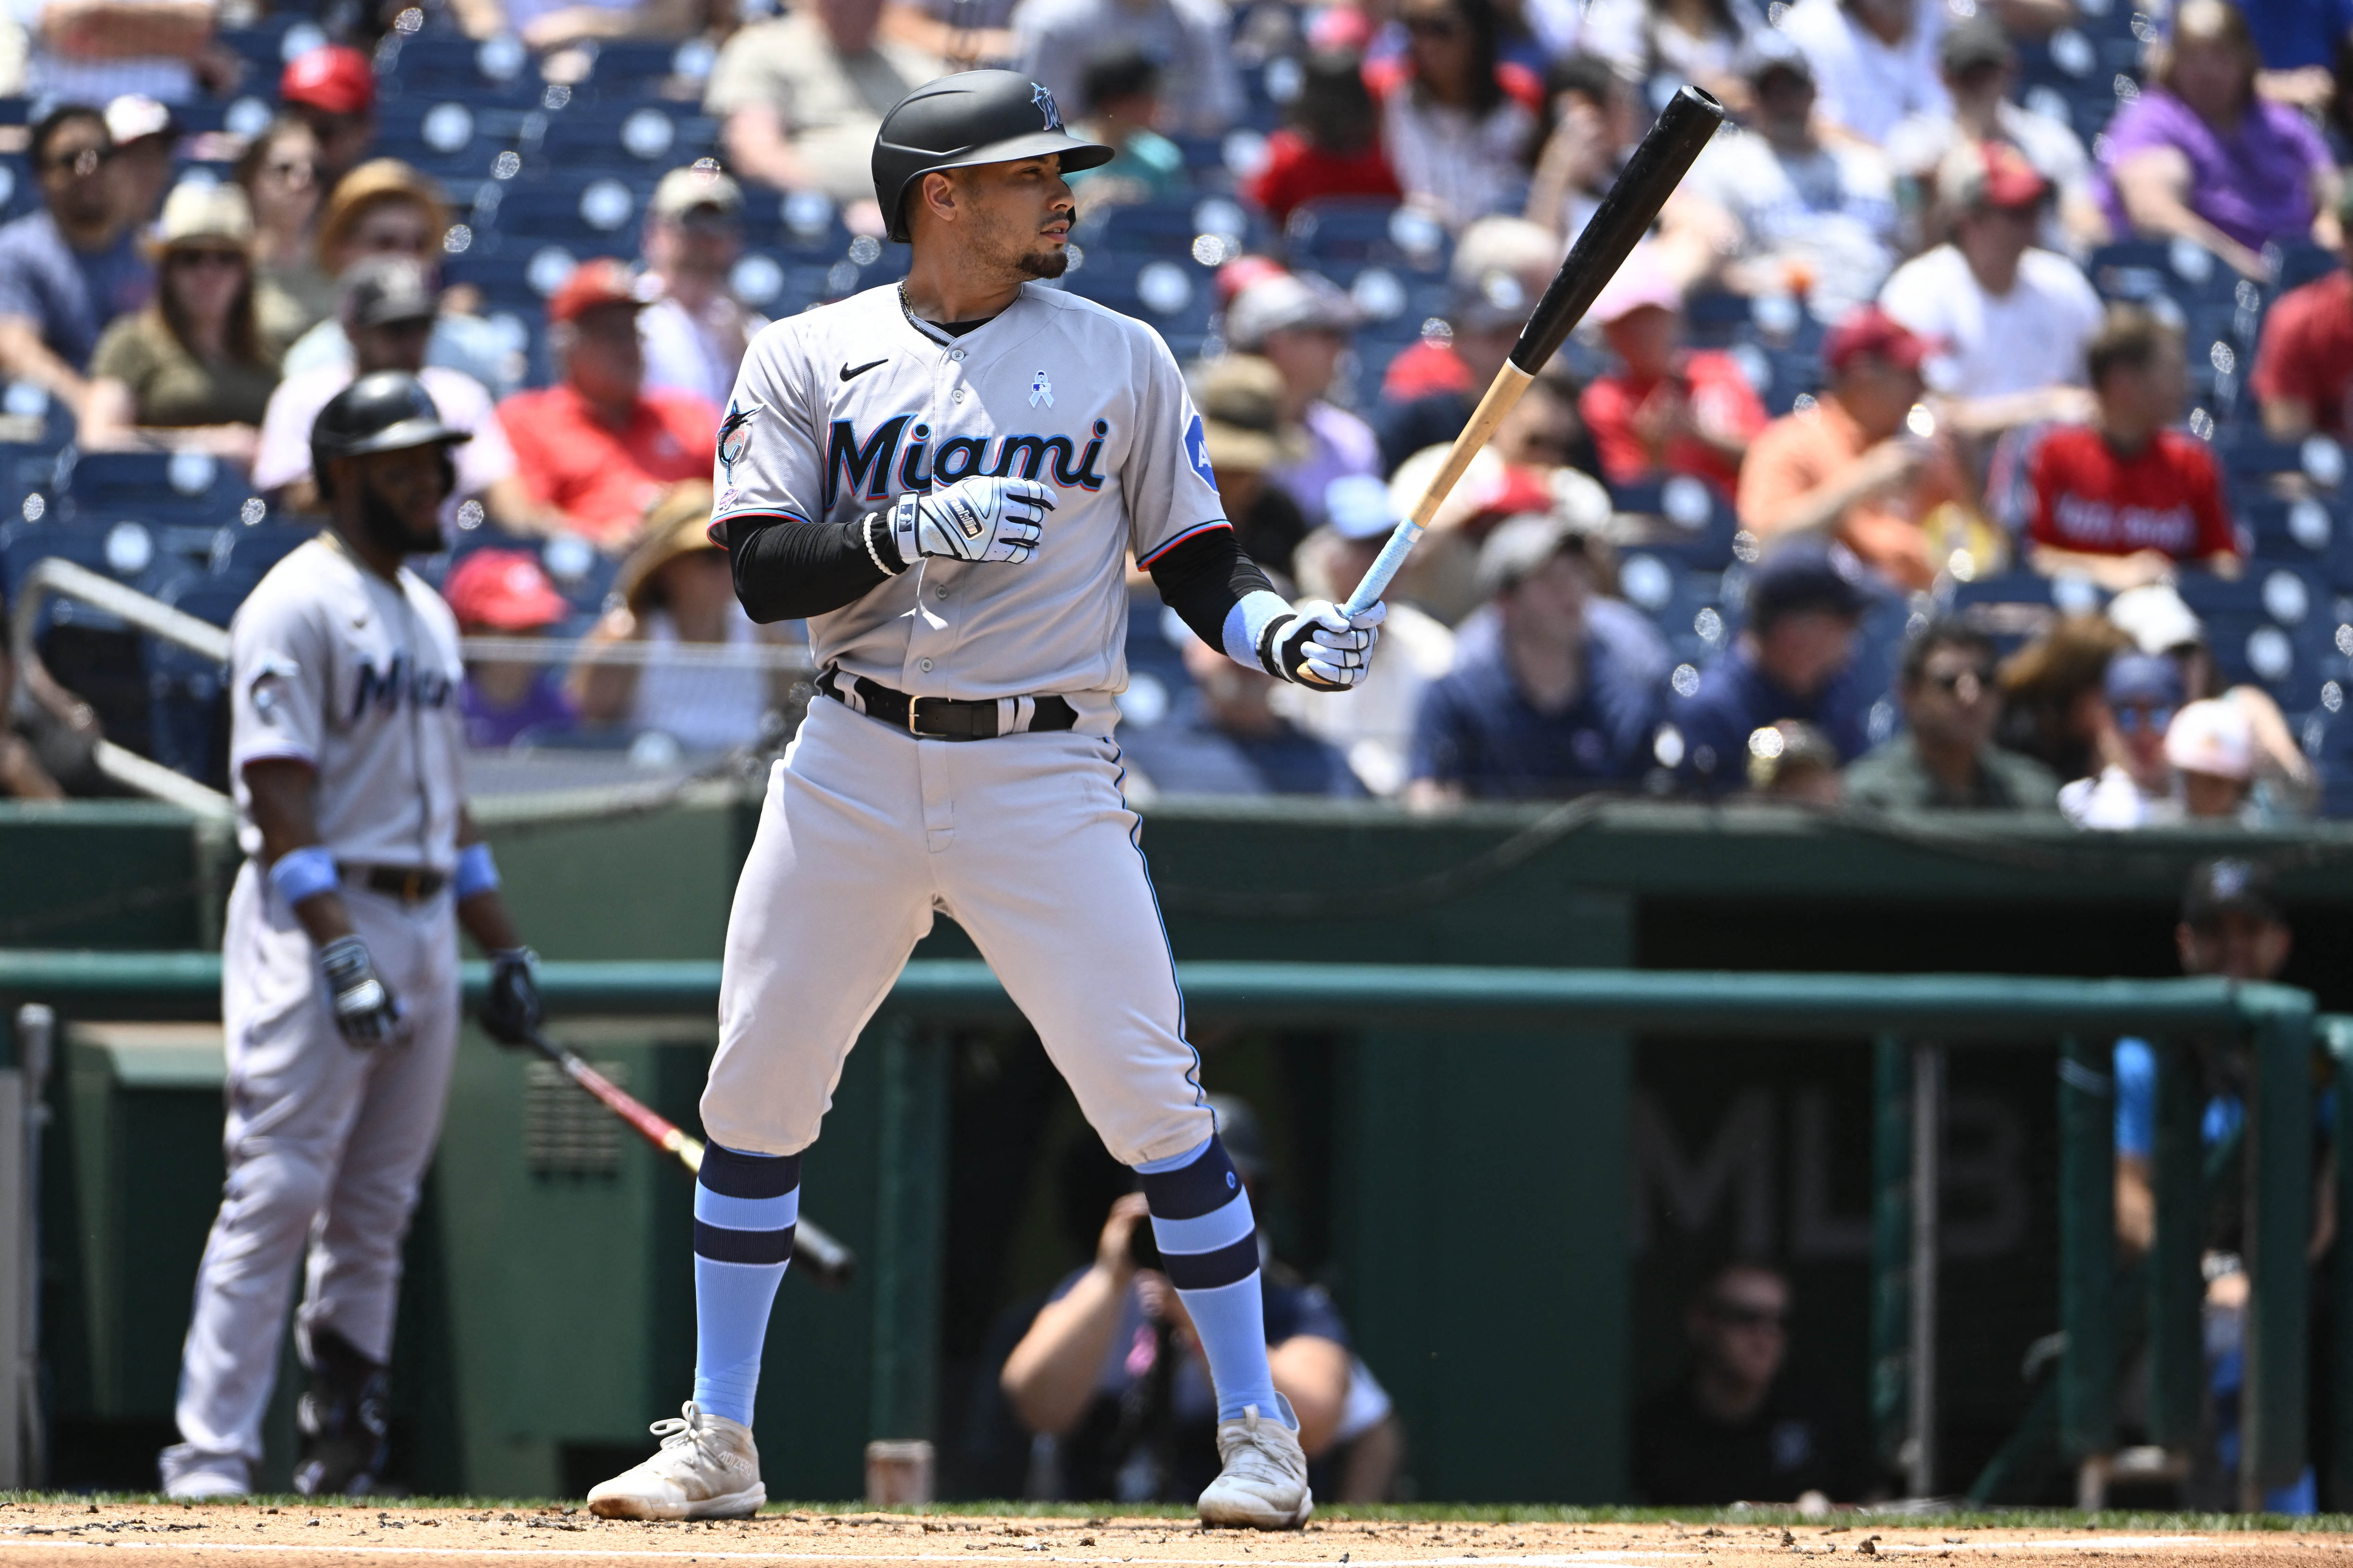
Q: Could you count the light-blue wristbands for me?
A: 3